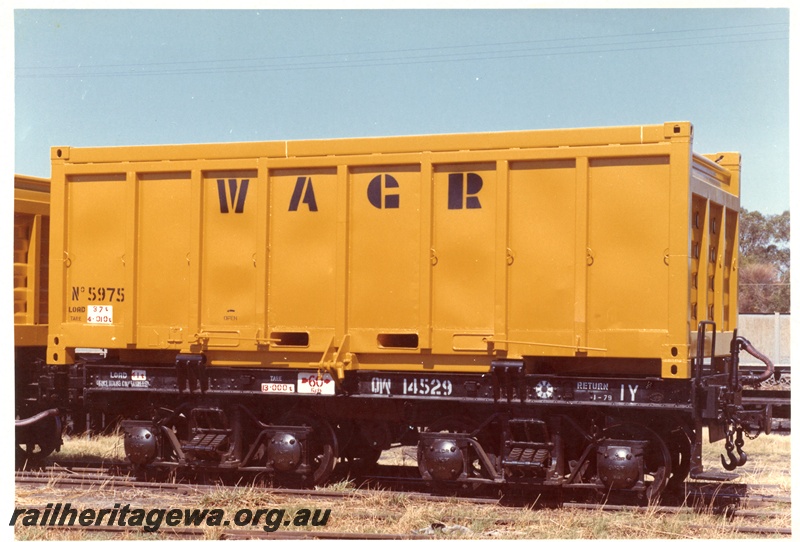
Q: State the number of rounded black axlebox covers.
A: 4